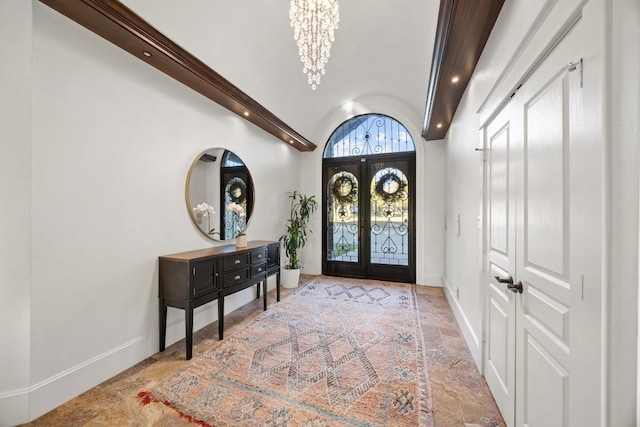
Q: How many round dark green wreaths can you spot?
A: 2